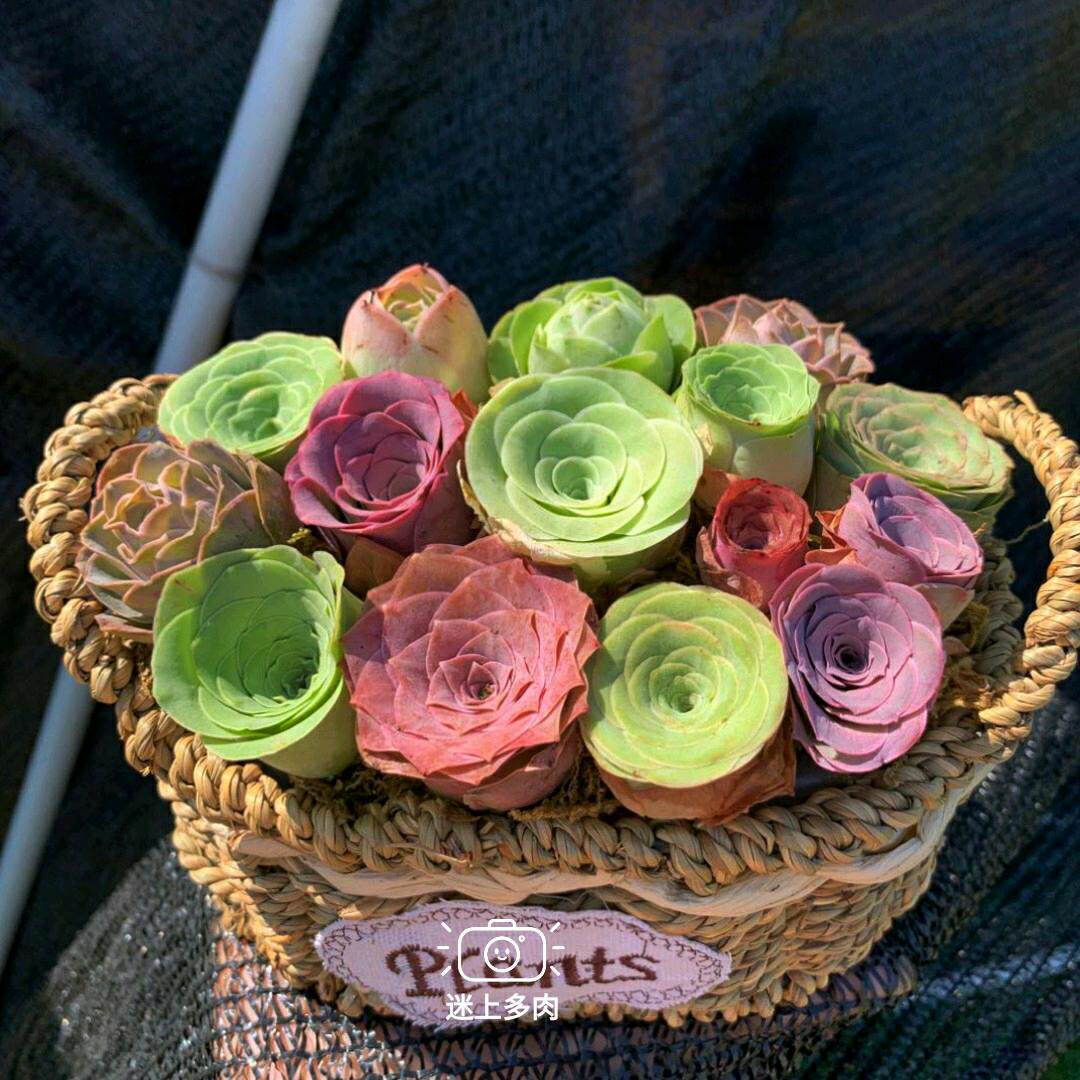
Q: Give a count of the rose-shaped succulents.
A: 15